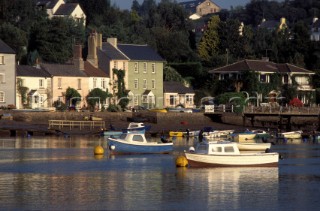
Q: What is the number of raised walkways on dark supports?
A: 1